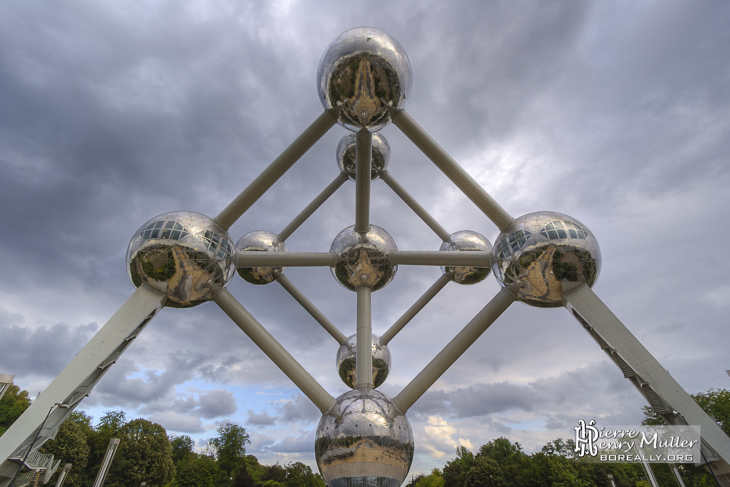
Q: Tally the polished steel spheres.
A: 9